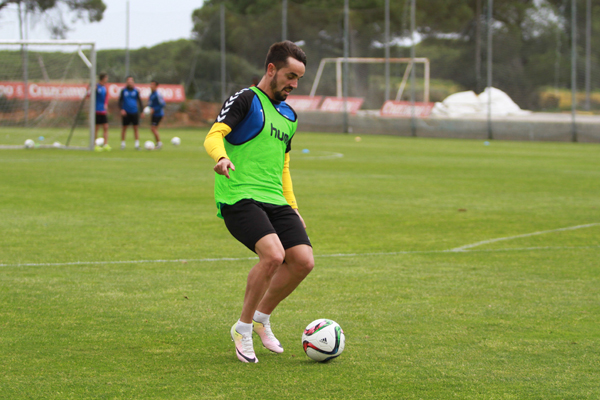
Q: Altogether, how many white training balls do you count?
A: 7